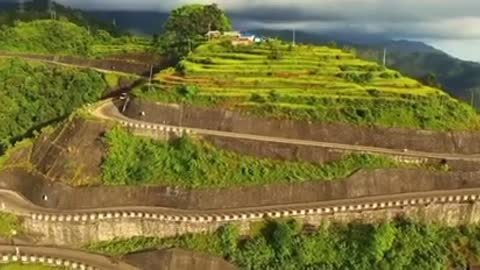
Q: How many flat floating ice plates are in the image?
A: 0